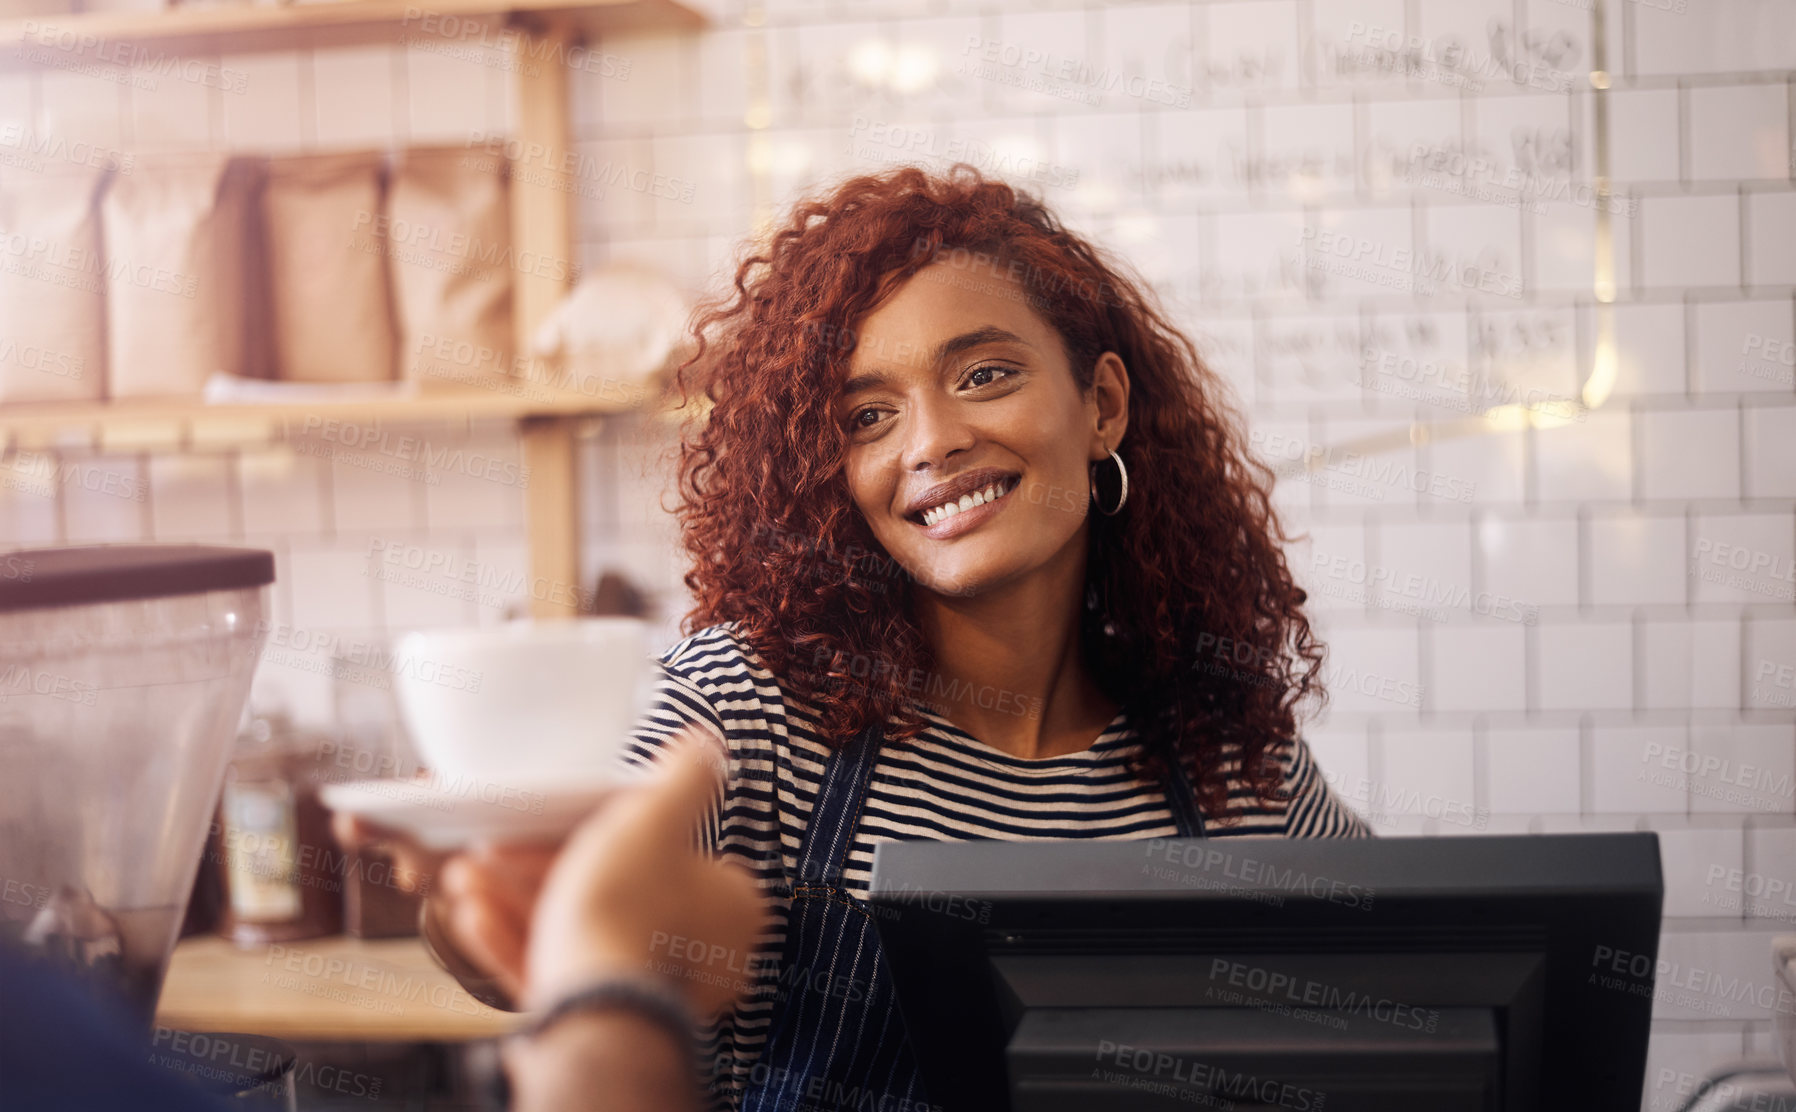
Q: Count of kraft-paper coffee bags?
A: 4